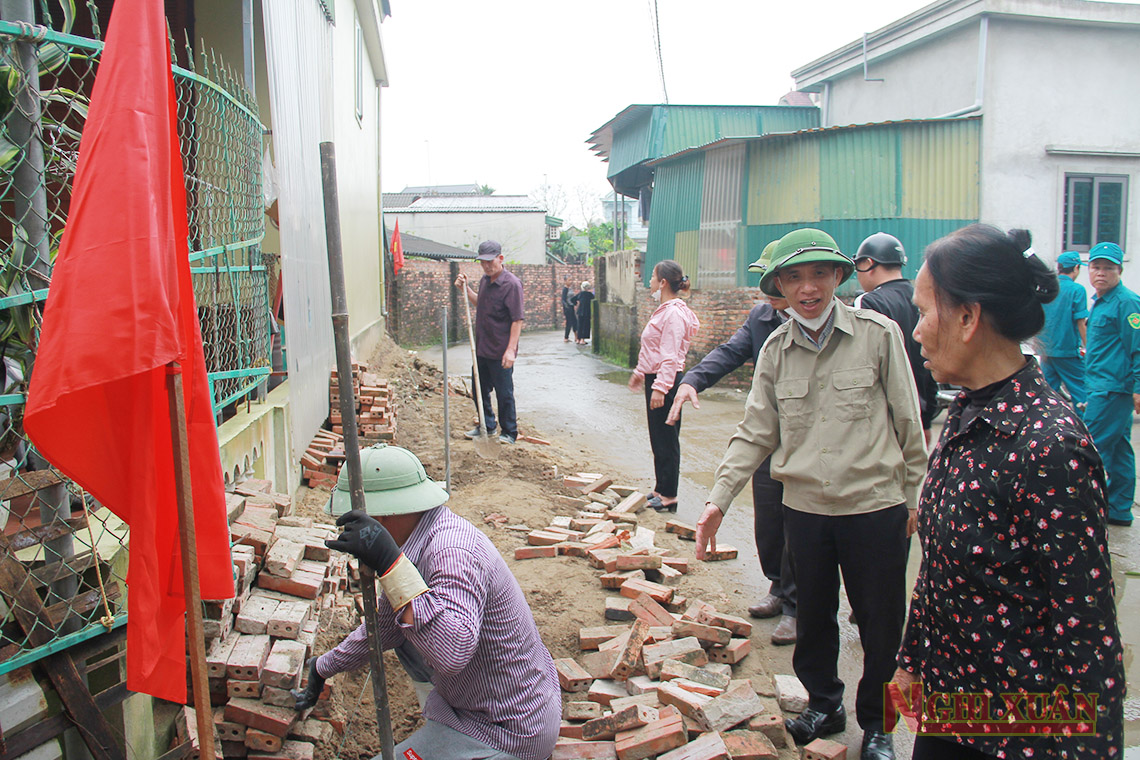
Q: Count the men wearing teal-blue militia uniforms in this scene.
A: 2